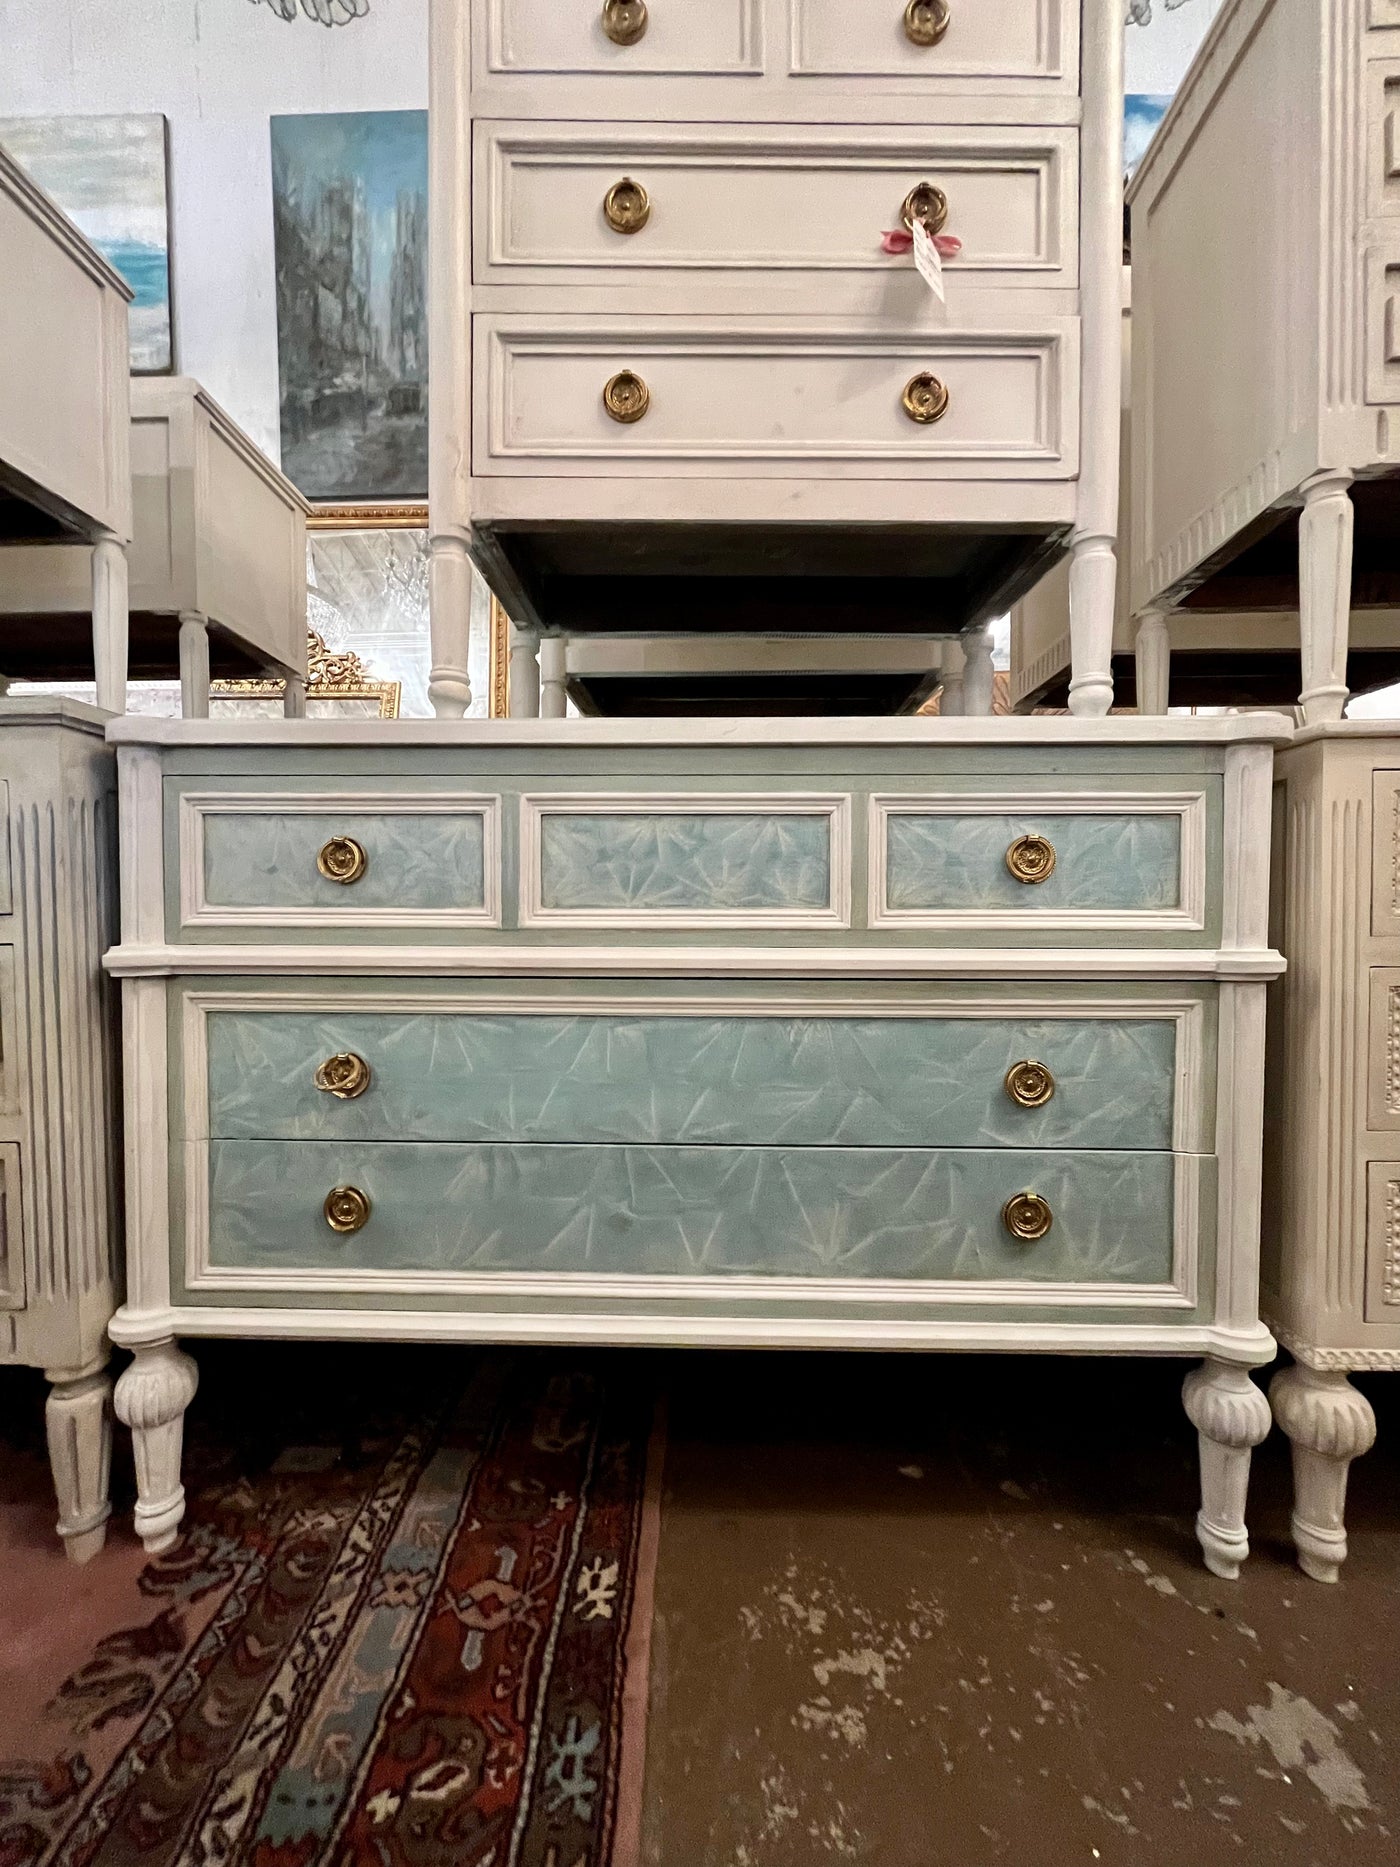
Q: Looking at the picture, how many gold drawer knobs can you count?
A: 12